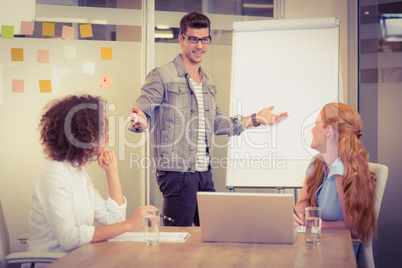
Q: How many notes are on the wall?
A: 13